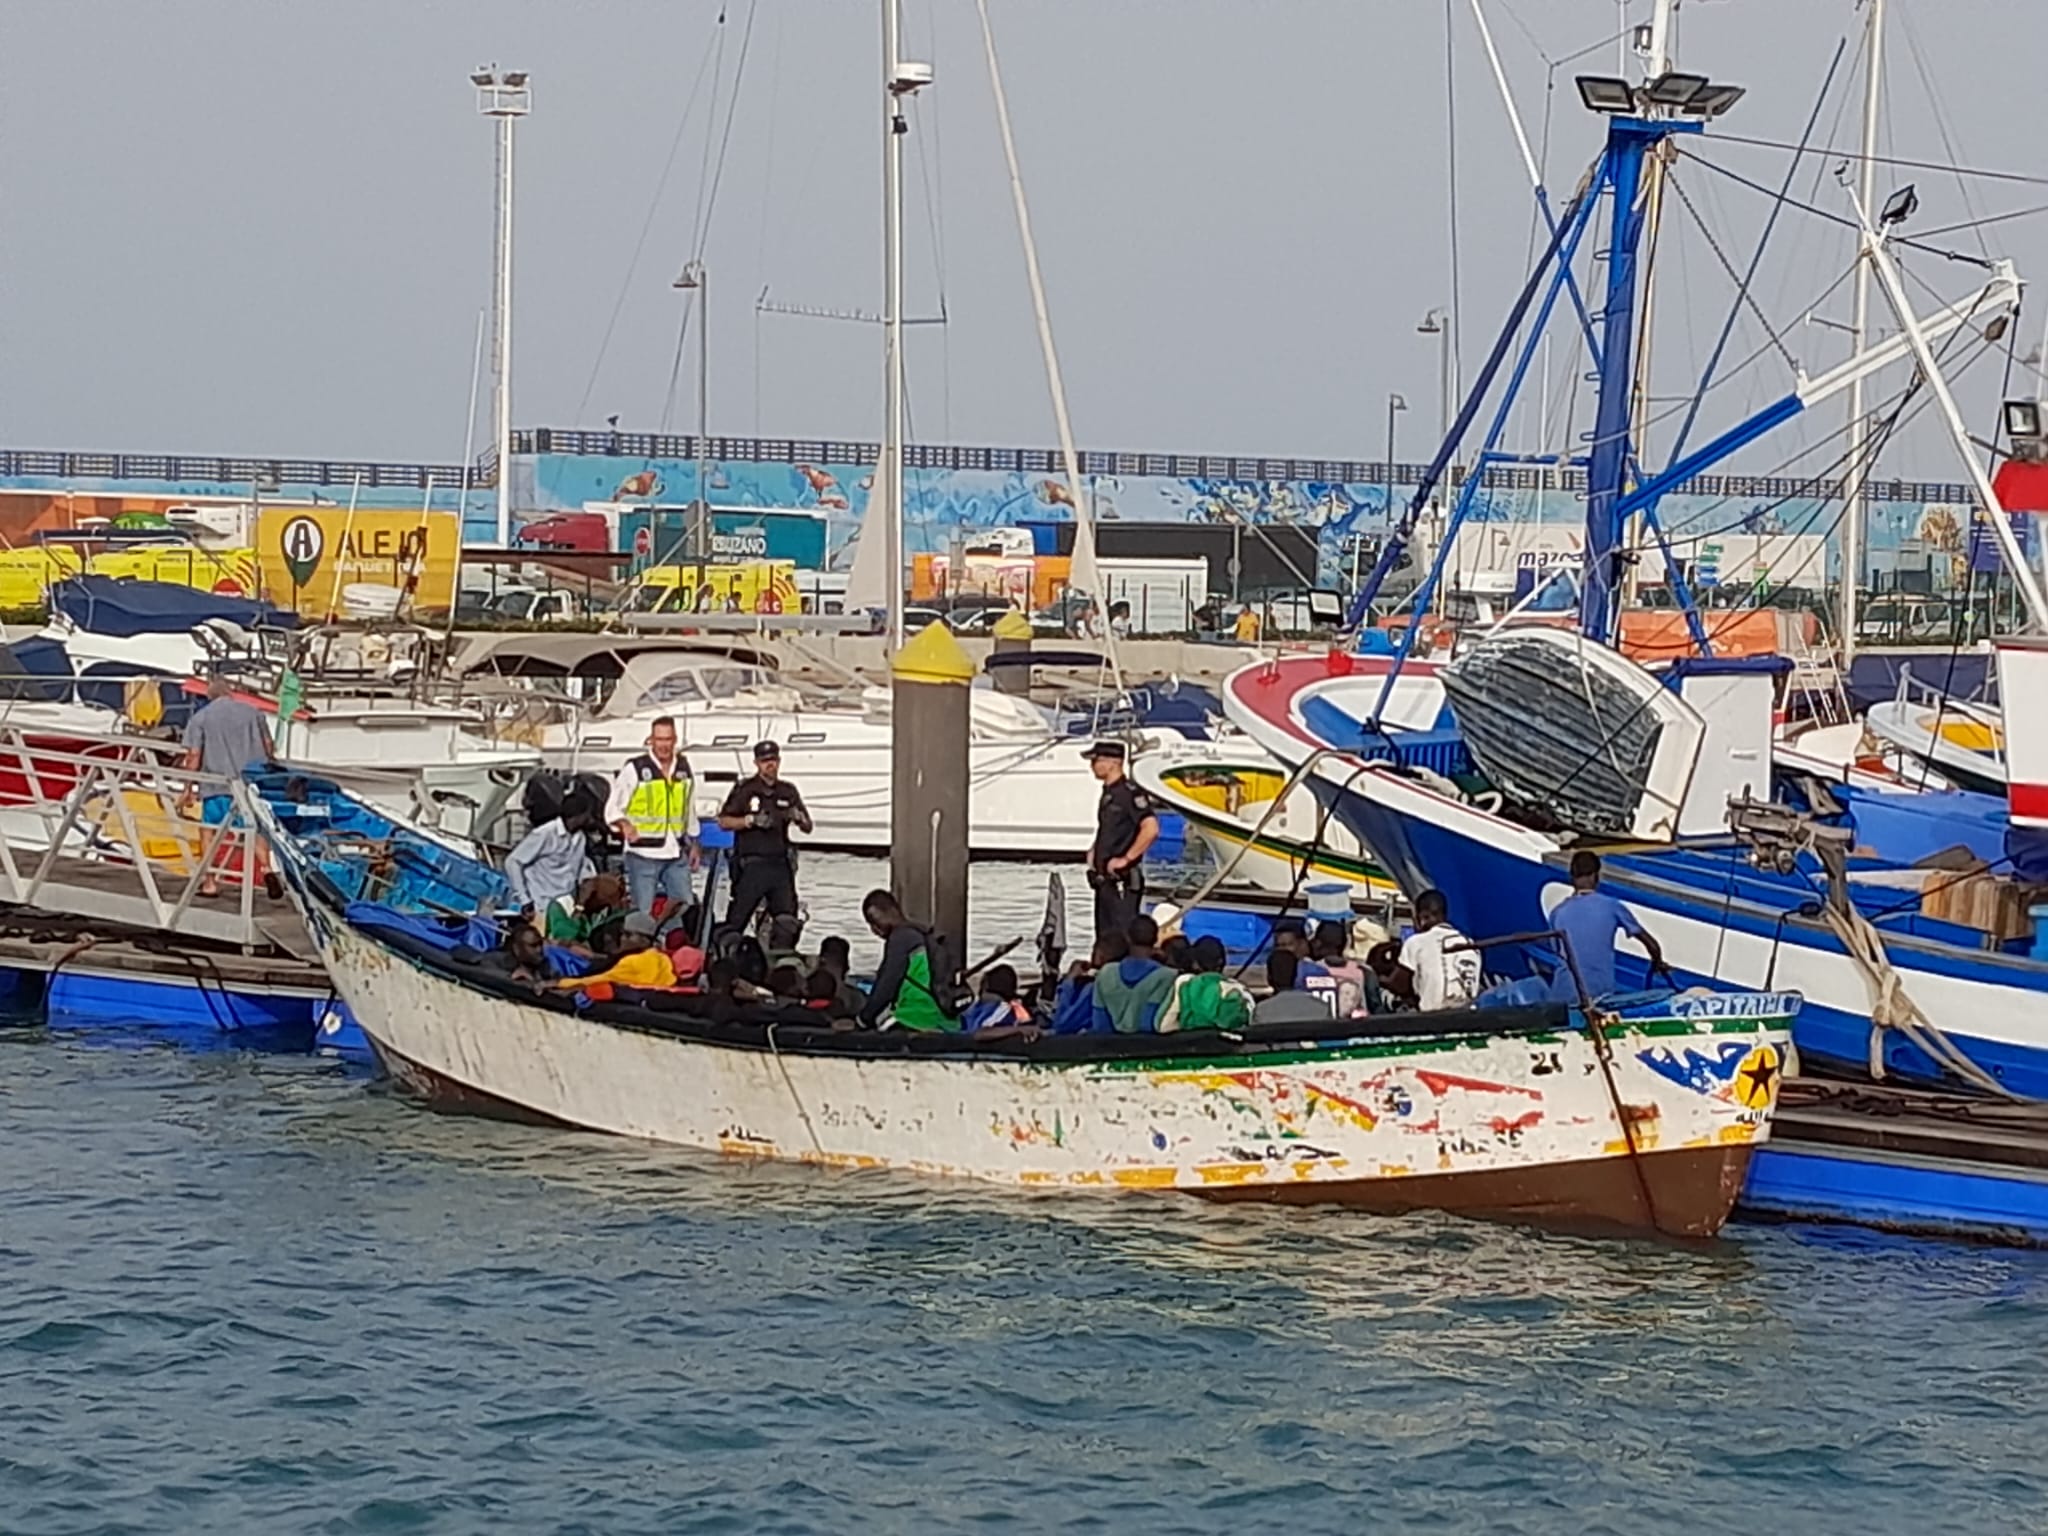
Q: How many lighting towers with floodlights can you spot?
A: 1